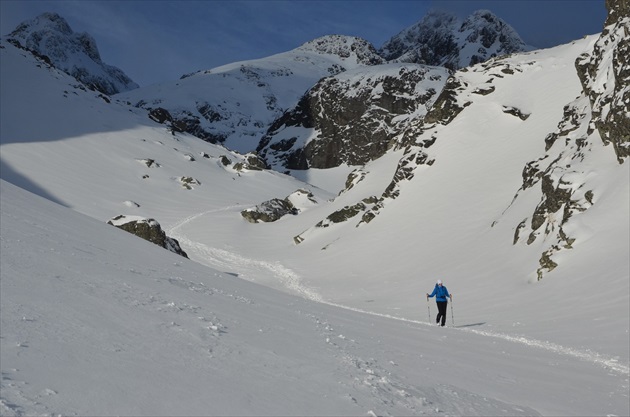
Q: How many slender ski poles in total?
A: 2